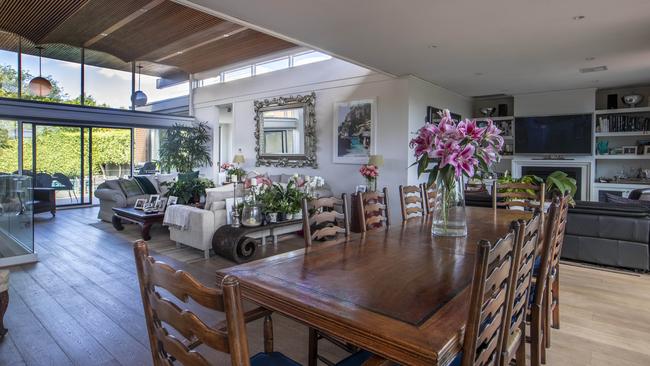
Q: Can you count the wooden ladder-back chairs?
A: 10